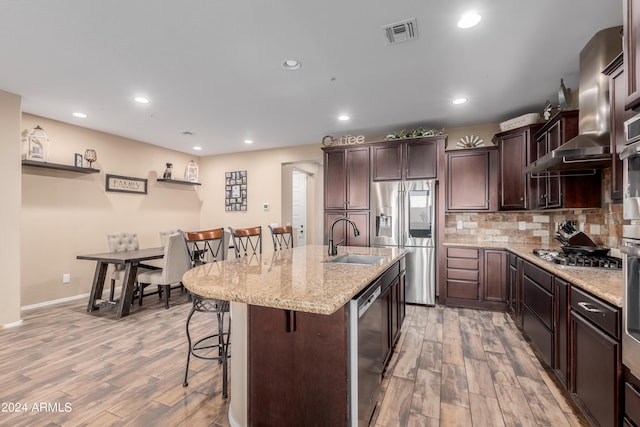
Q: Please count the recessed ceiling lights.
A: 8